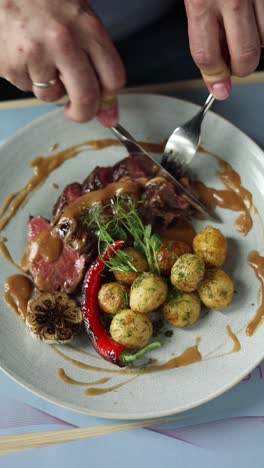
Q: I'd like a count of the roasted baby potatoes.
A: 9